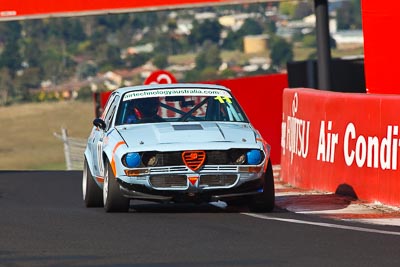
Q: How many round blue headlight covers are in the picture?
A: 2